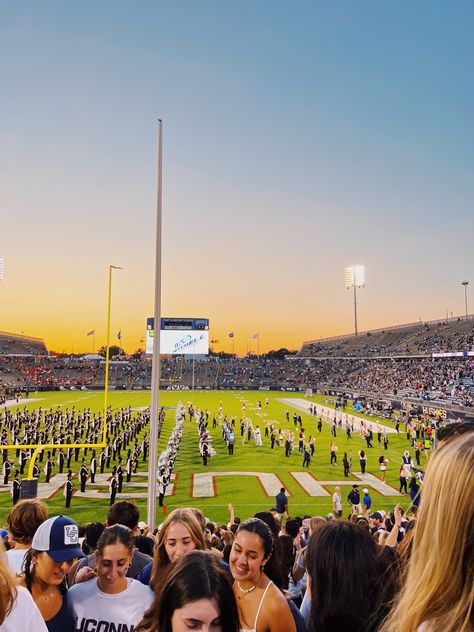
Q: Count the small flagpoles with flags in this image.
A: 4